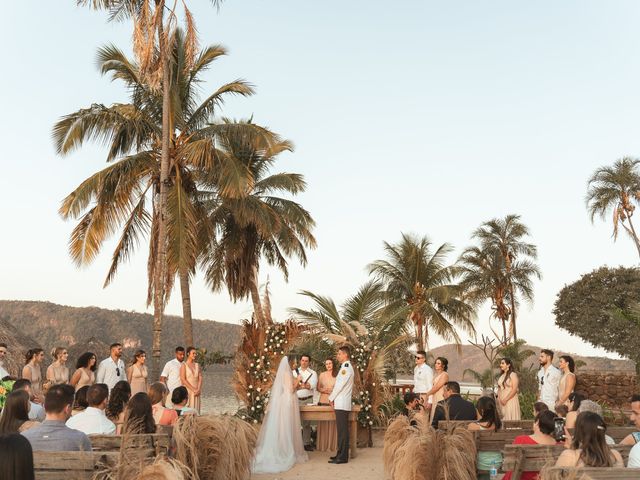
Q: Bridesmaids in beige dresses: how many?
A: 8